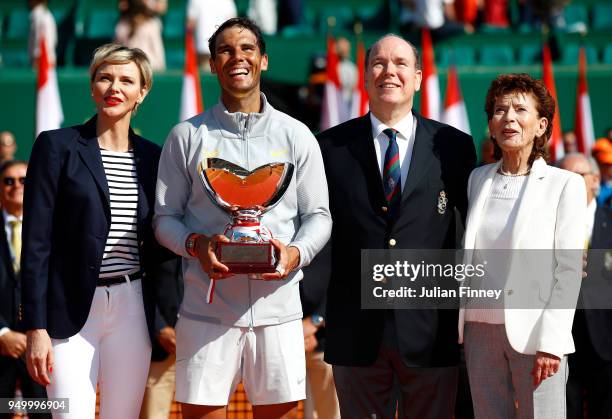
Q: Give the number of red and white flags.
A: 8